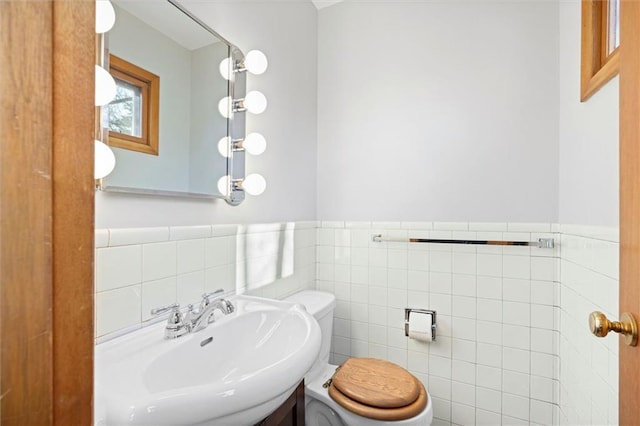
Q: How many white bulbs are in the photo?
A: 7